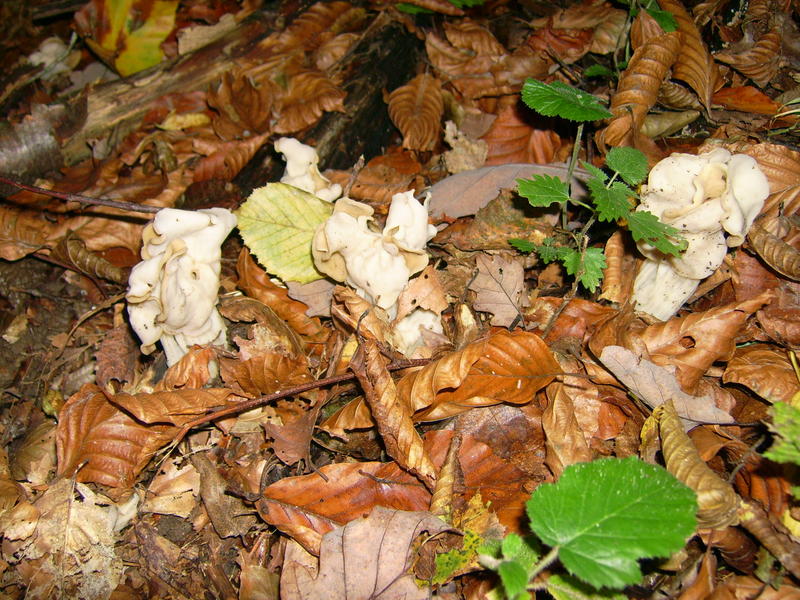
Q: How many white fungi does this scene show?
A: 4